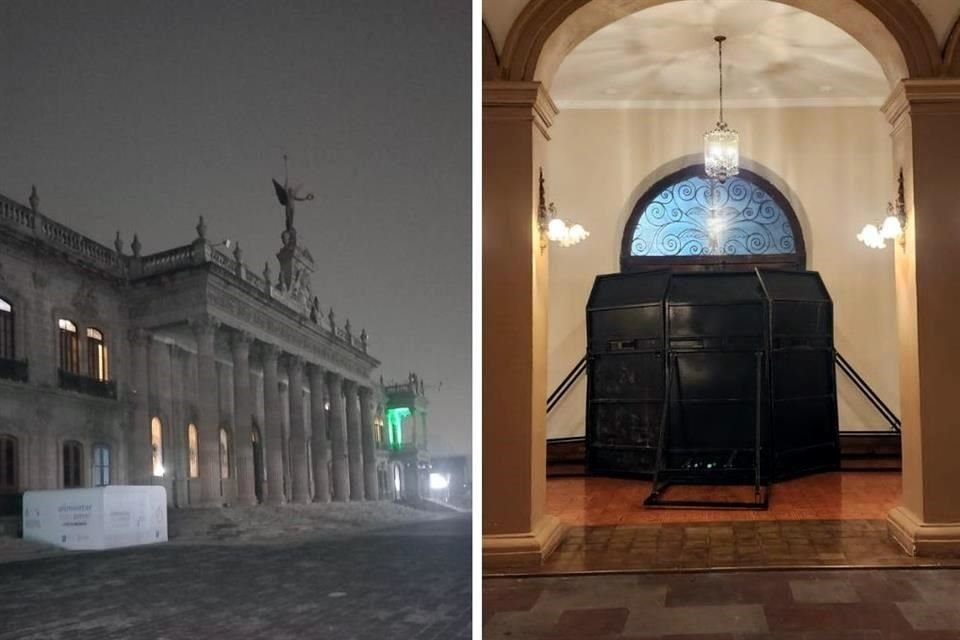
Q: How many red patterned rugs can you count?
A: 0